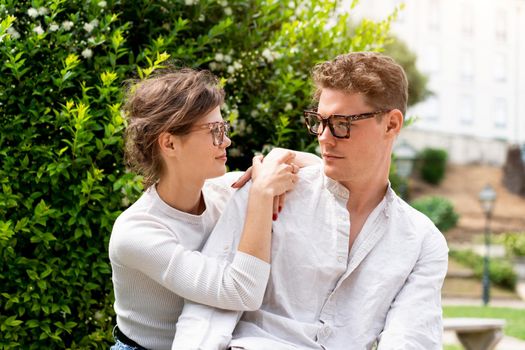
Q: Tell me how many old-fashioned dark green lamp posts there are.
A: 2